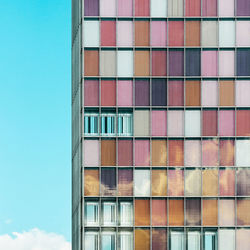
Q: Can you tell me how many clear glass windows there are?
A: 12